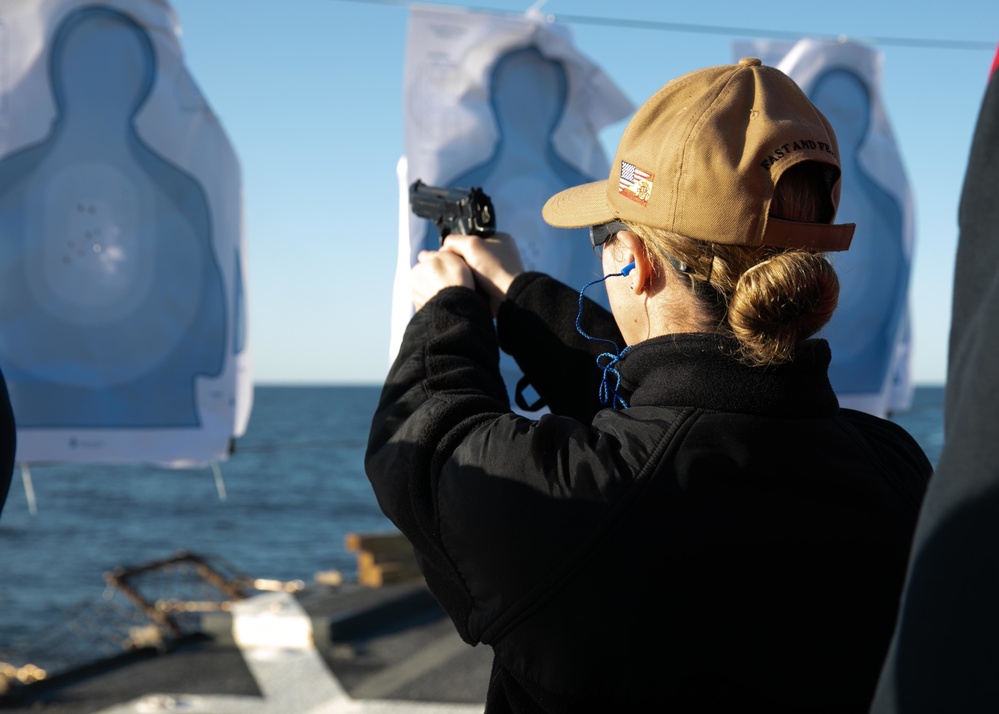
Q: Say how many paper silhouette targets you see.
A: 3